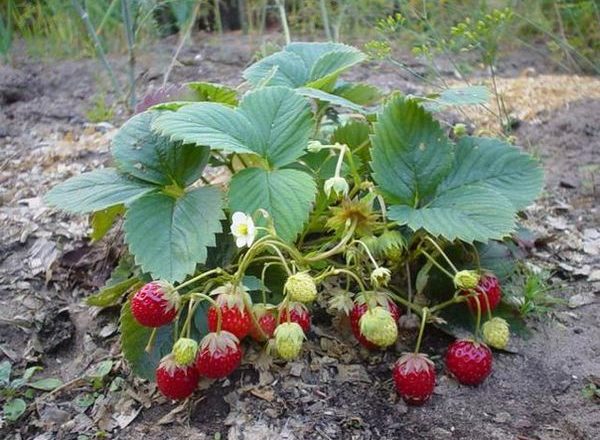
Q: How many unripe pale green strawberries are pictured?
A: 6